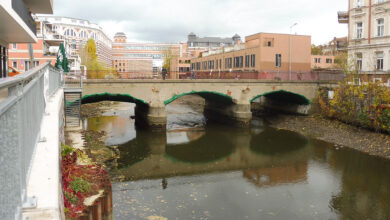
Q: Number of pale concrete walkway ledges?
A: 1